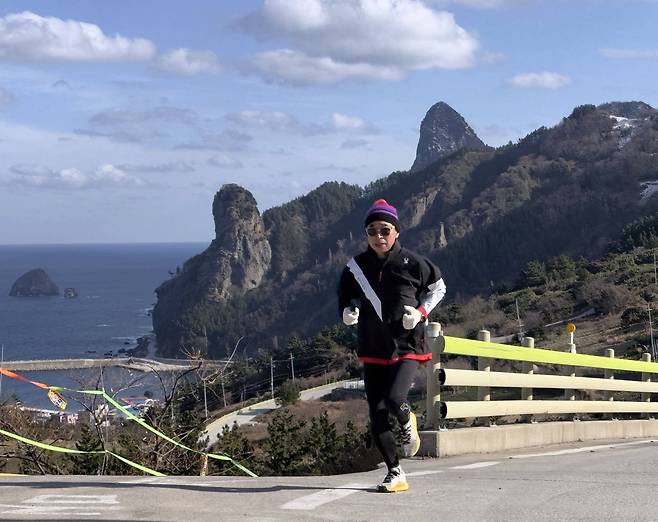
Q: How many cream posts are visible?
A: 6